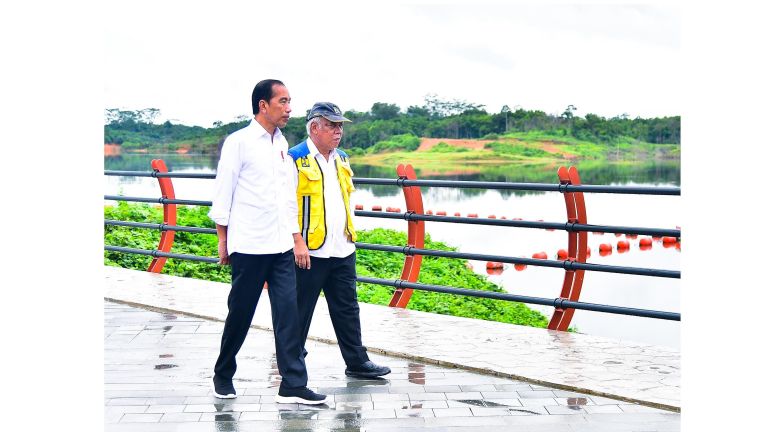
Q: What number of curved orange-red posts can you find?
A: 3